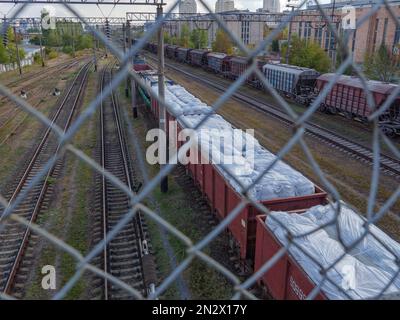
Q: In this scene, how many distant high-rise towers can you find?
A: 3